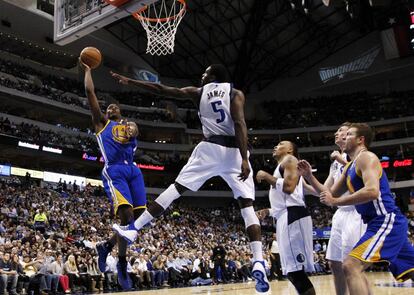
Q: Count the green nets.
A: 0